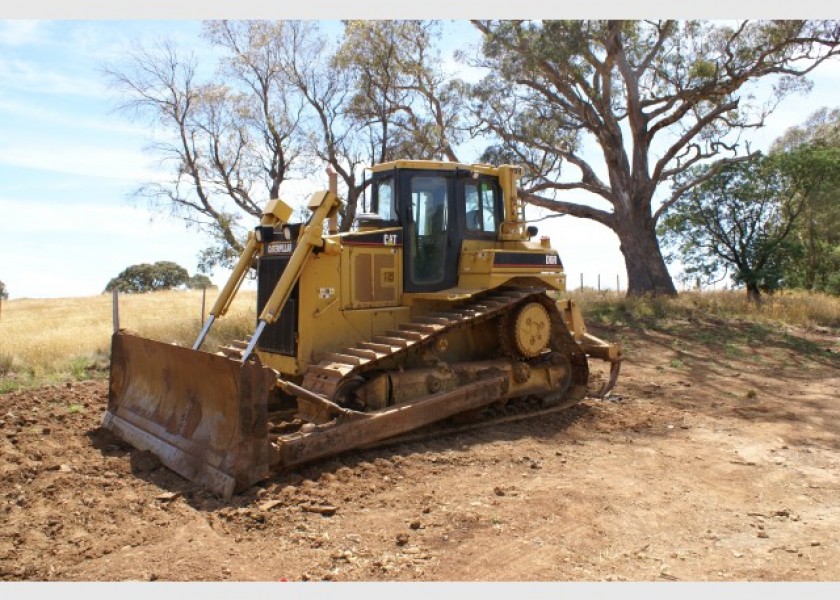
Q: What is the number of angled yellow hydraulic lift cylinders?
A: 2